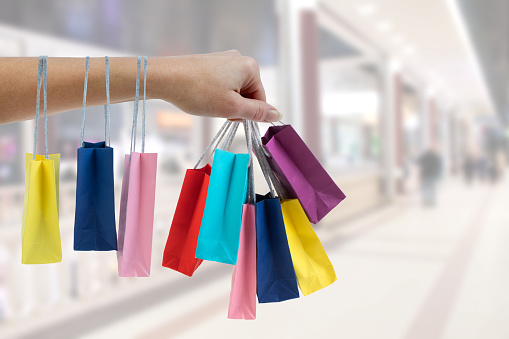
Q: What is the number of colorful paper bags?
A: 9